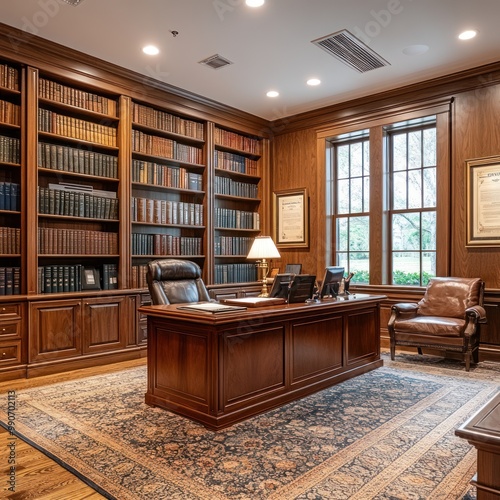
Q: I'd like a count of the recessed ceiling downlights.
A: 5